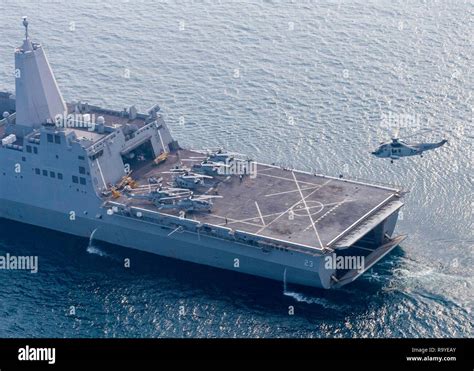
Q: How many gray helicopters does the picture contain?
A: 6